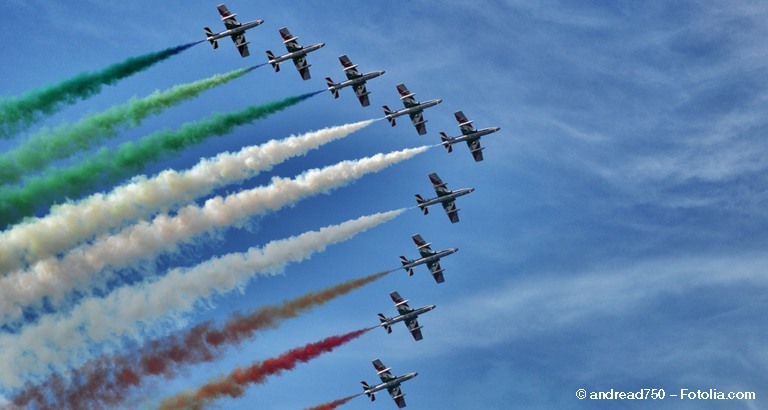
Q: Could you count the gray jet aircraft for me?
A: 9